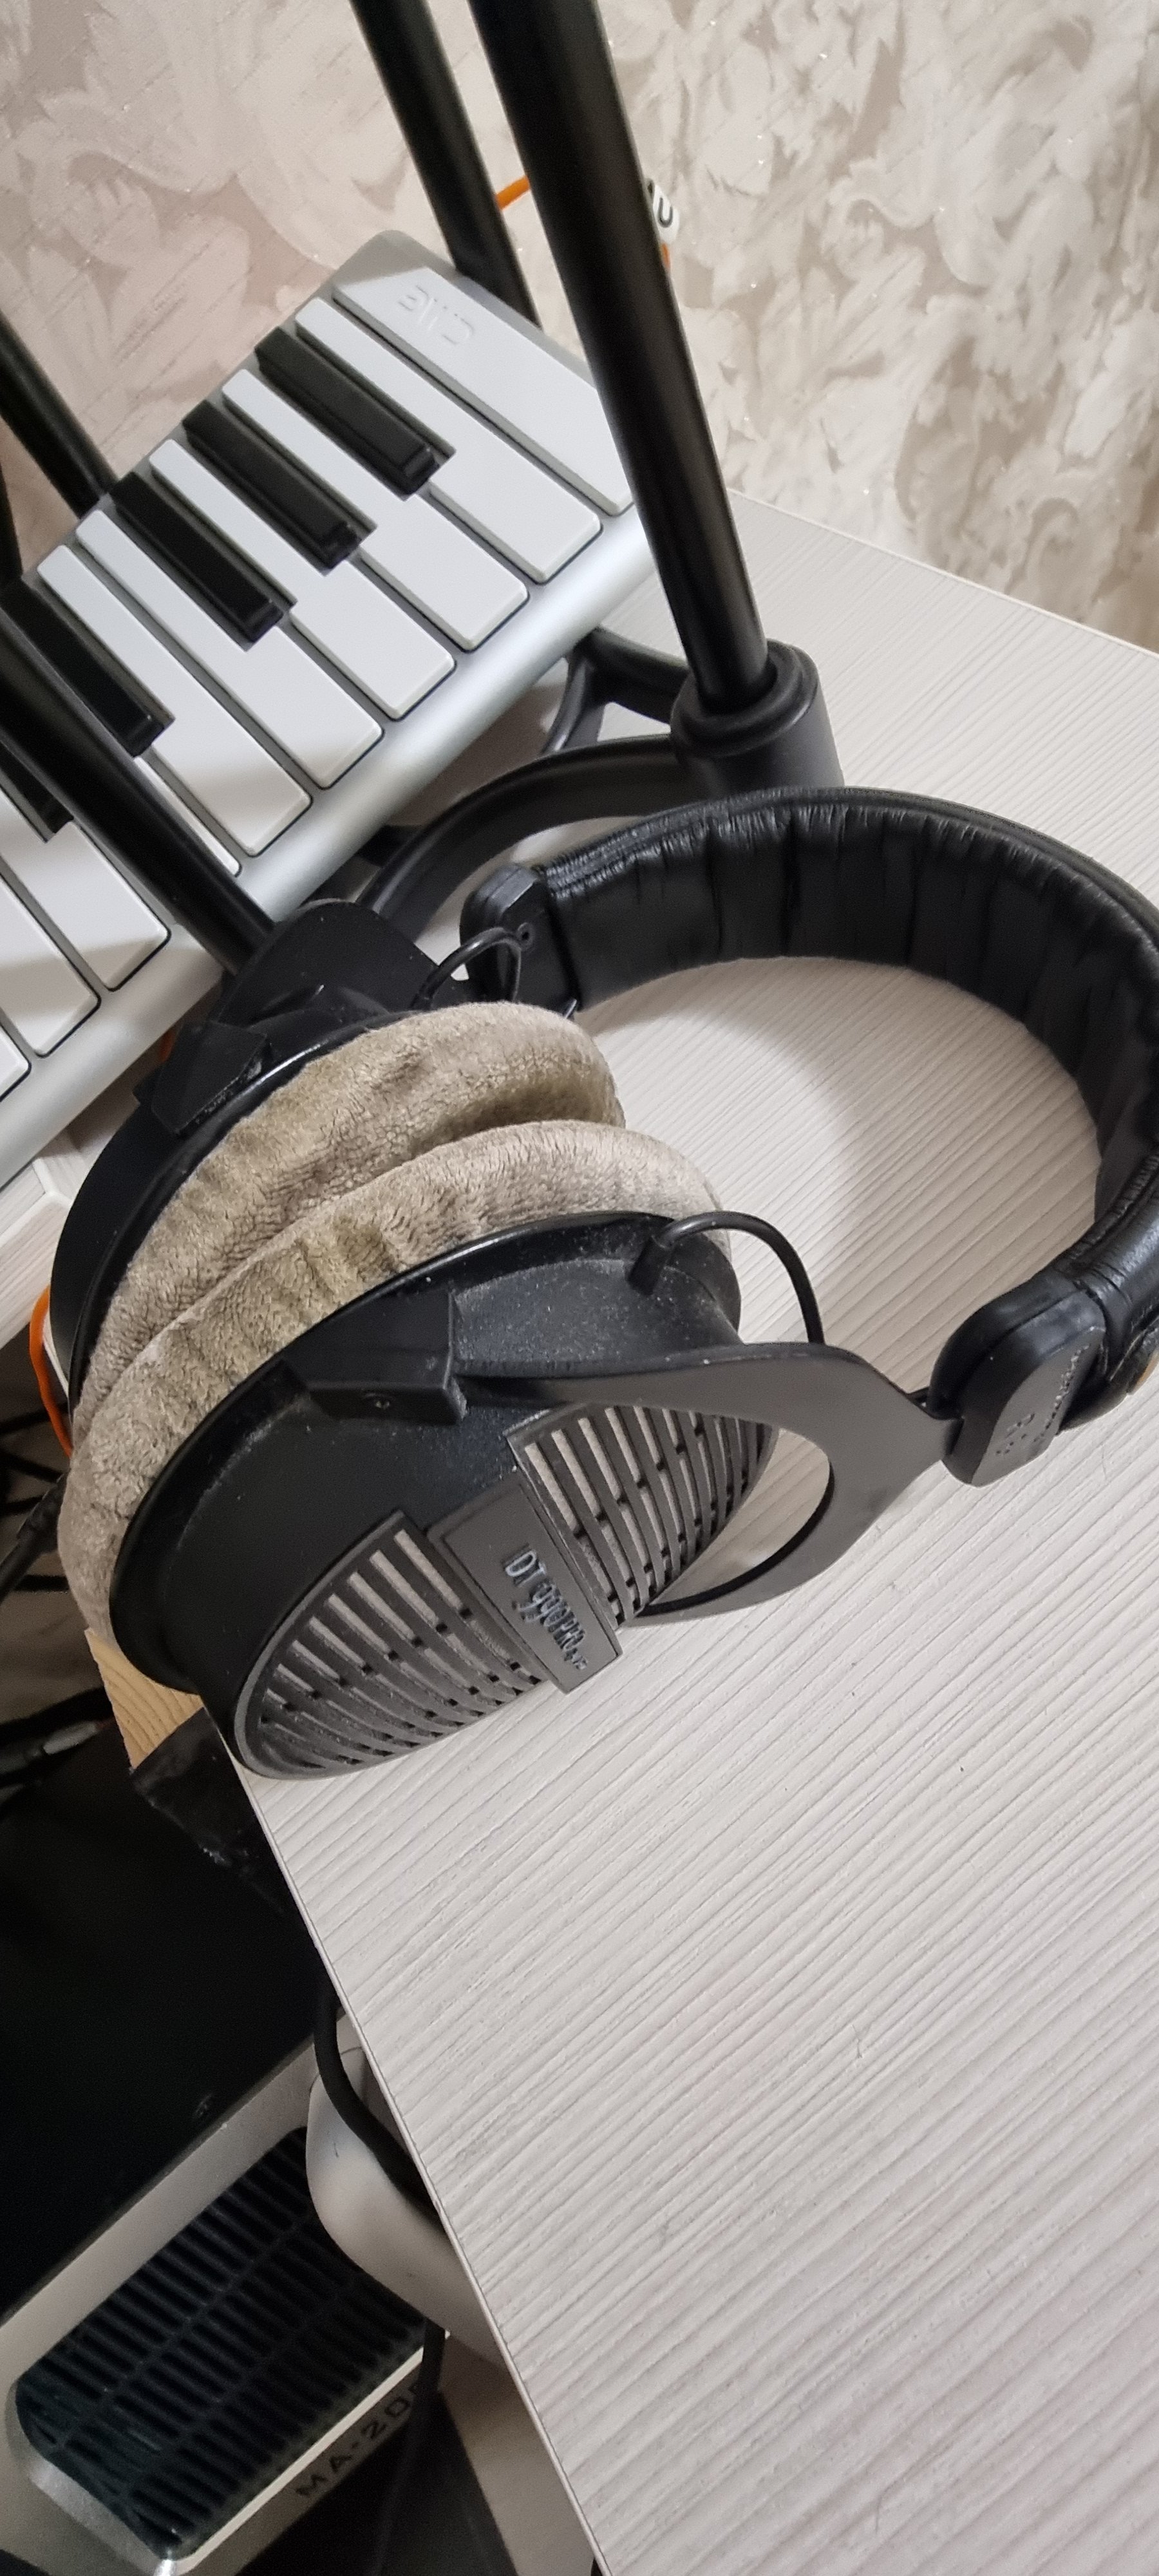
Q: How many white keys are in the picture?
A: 10